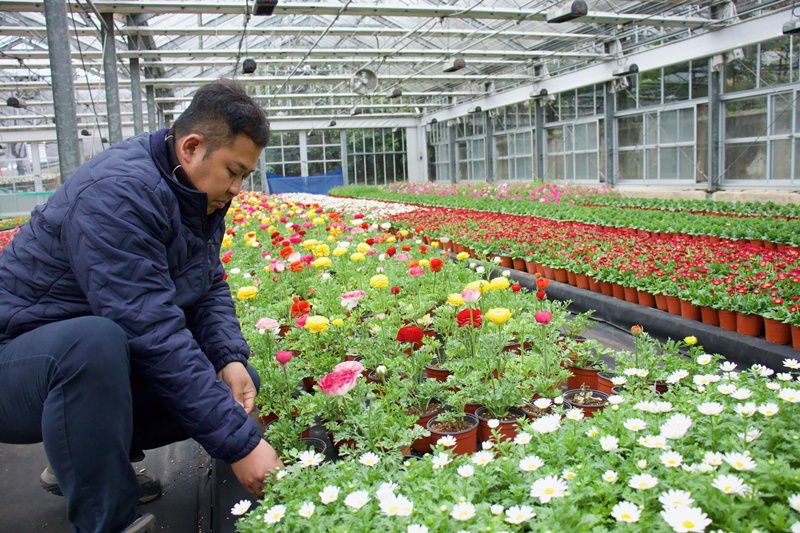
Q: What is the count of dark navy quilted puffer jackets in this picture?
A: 1